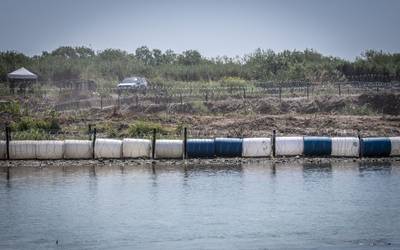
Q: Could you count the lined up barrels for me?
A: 15